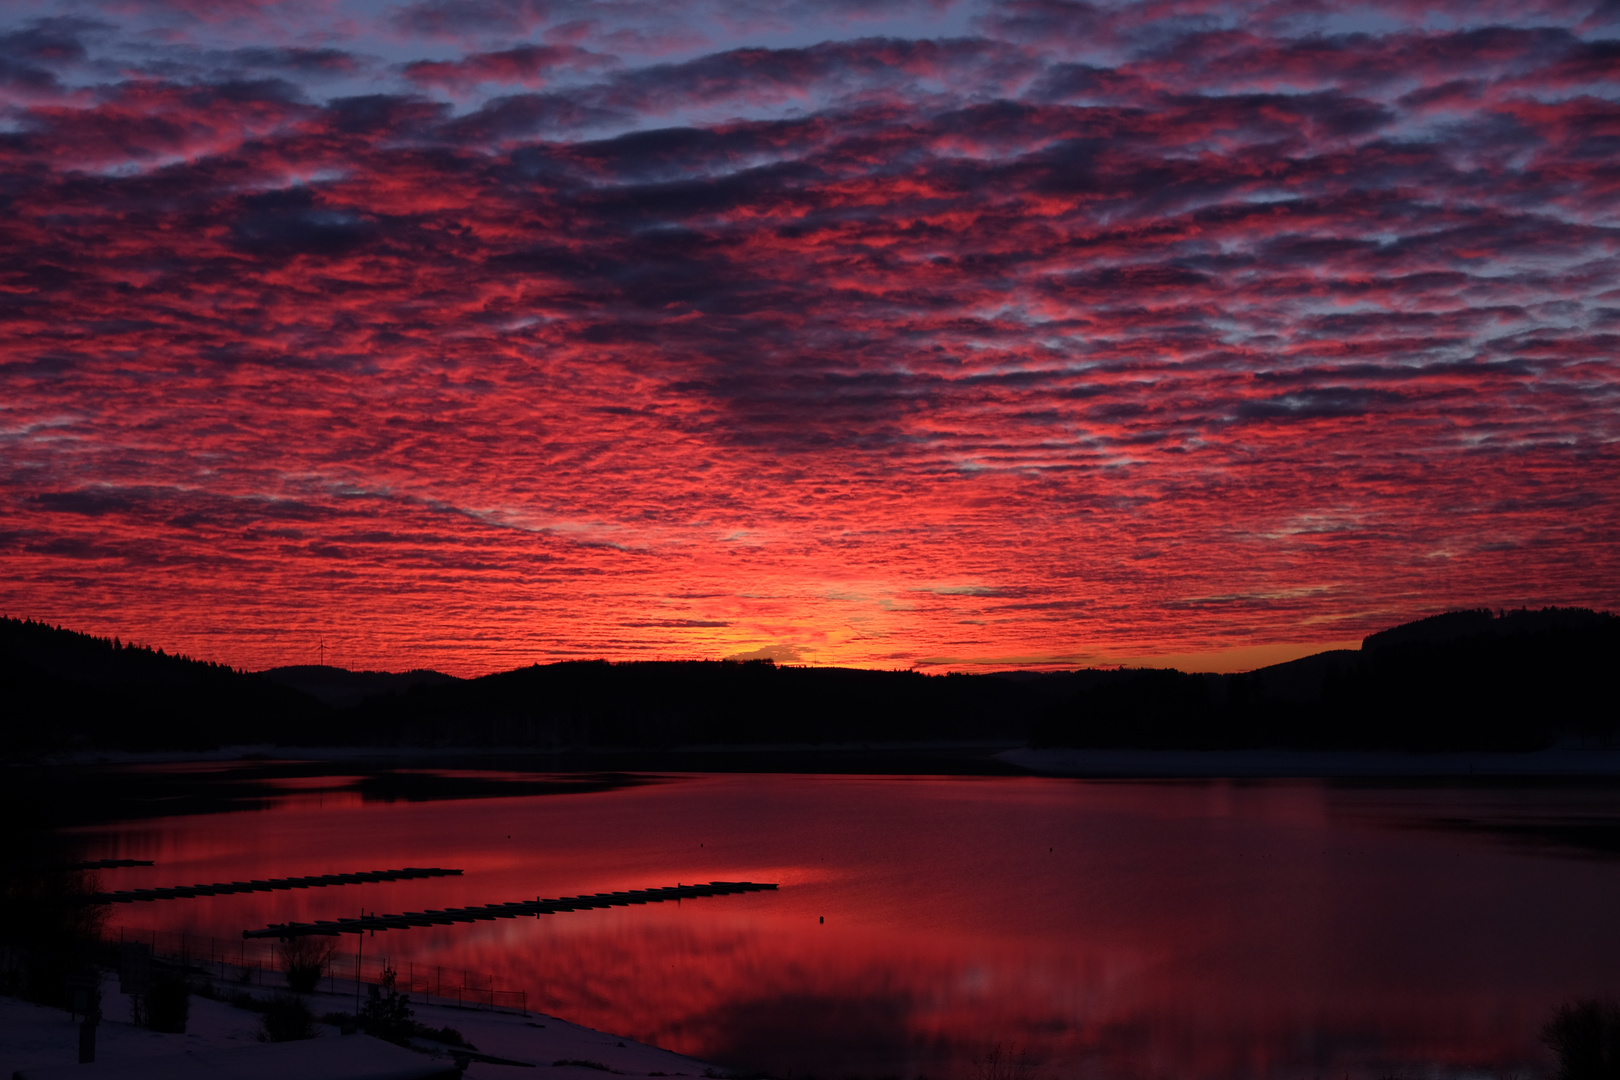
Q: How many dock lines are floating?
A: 3